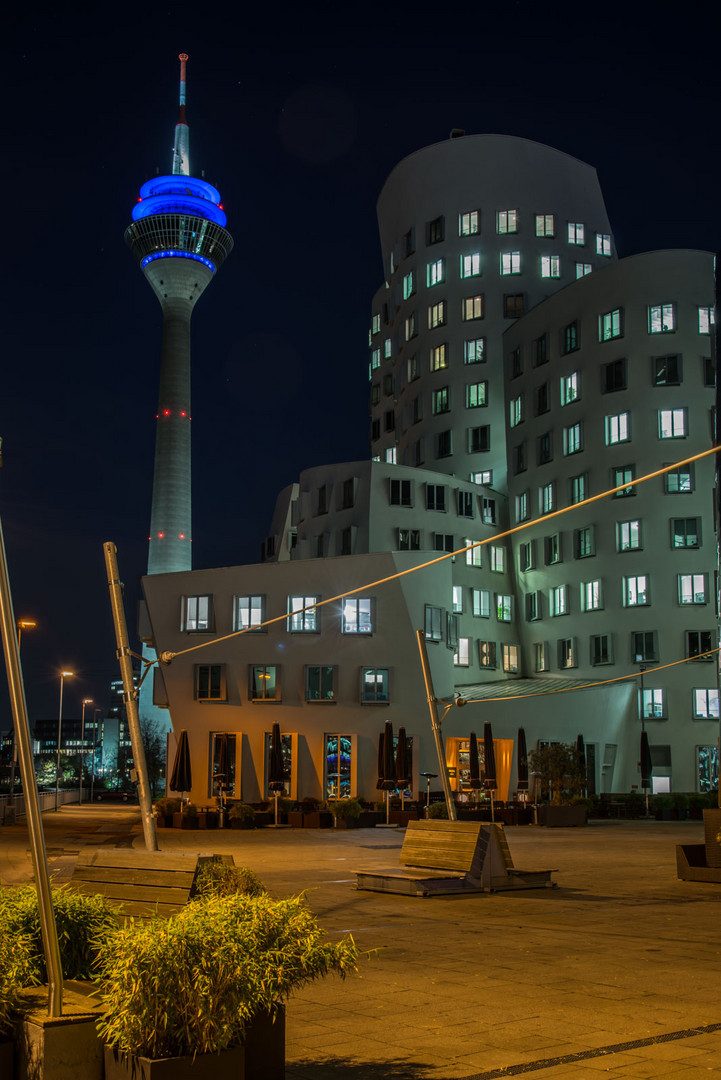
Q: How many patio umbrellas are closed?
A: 11